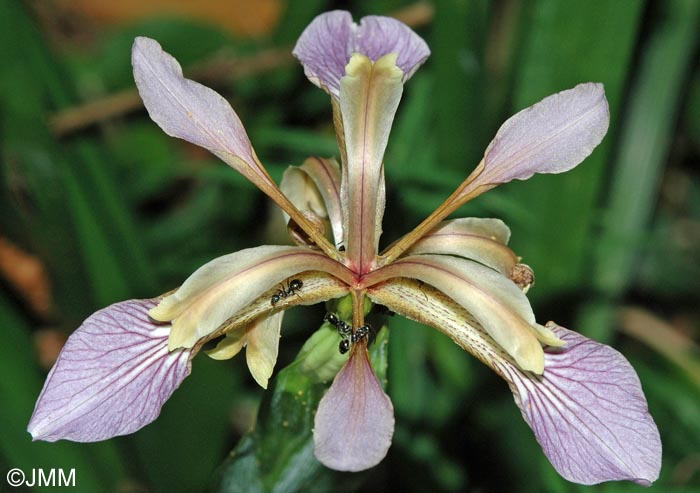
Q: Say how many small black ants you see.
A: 3